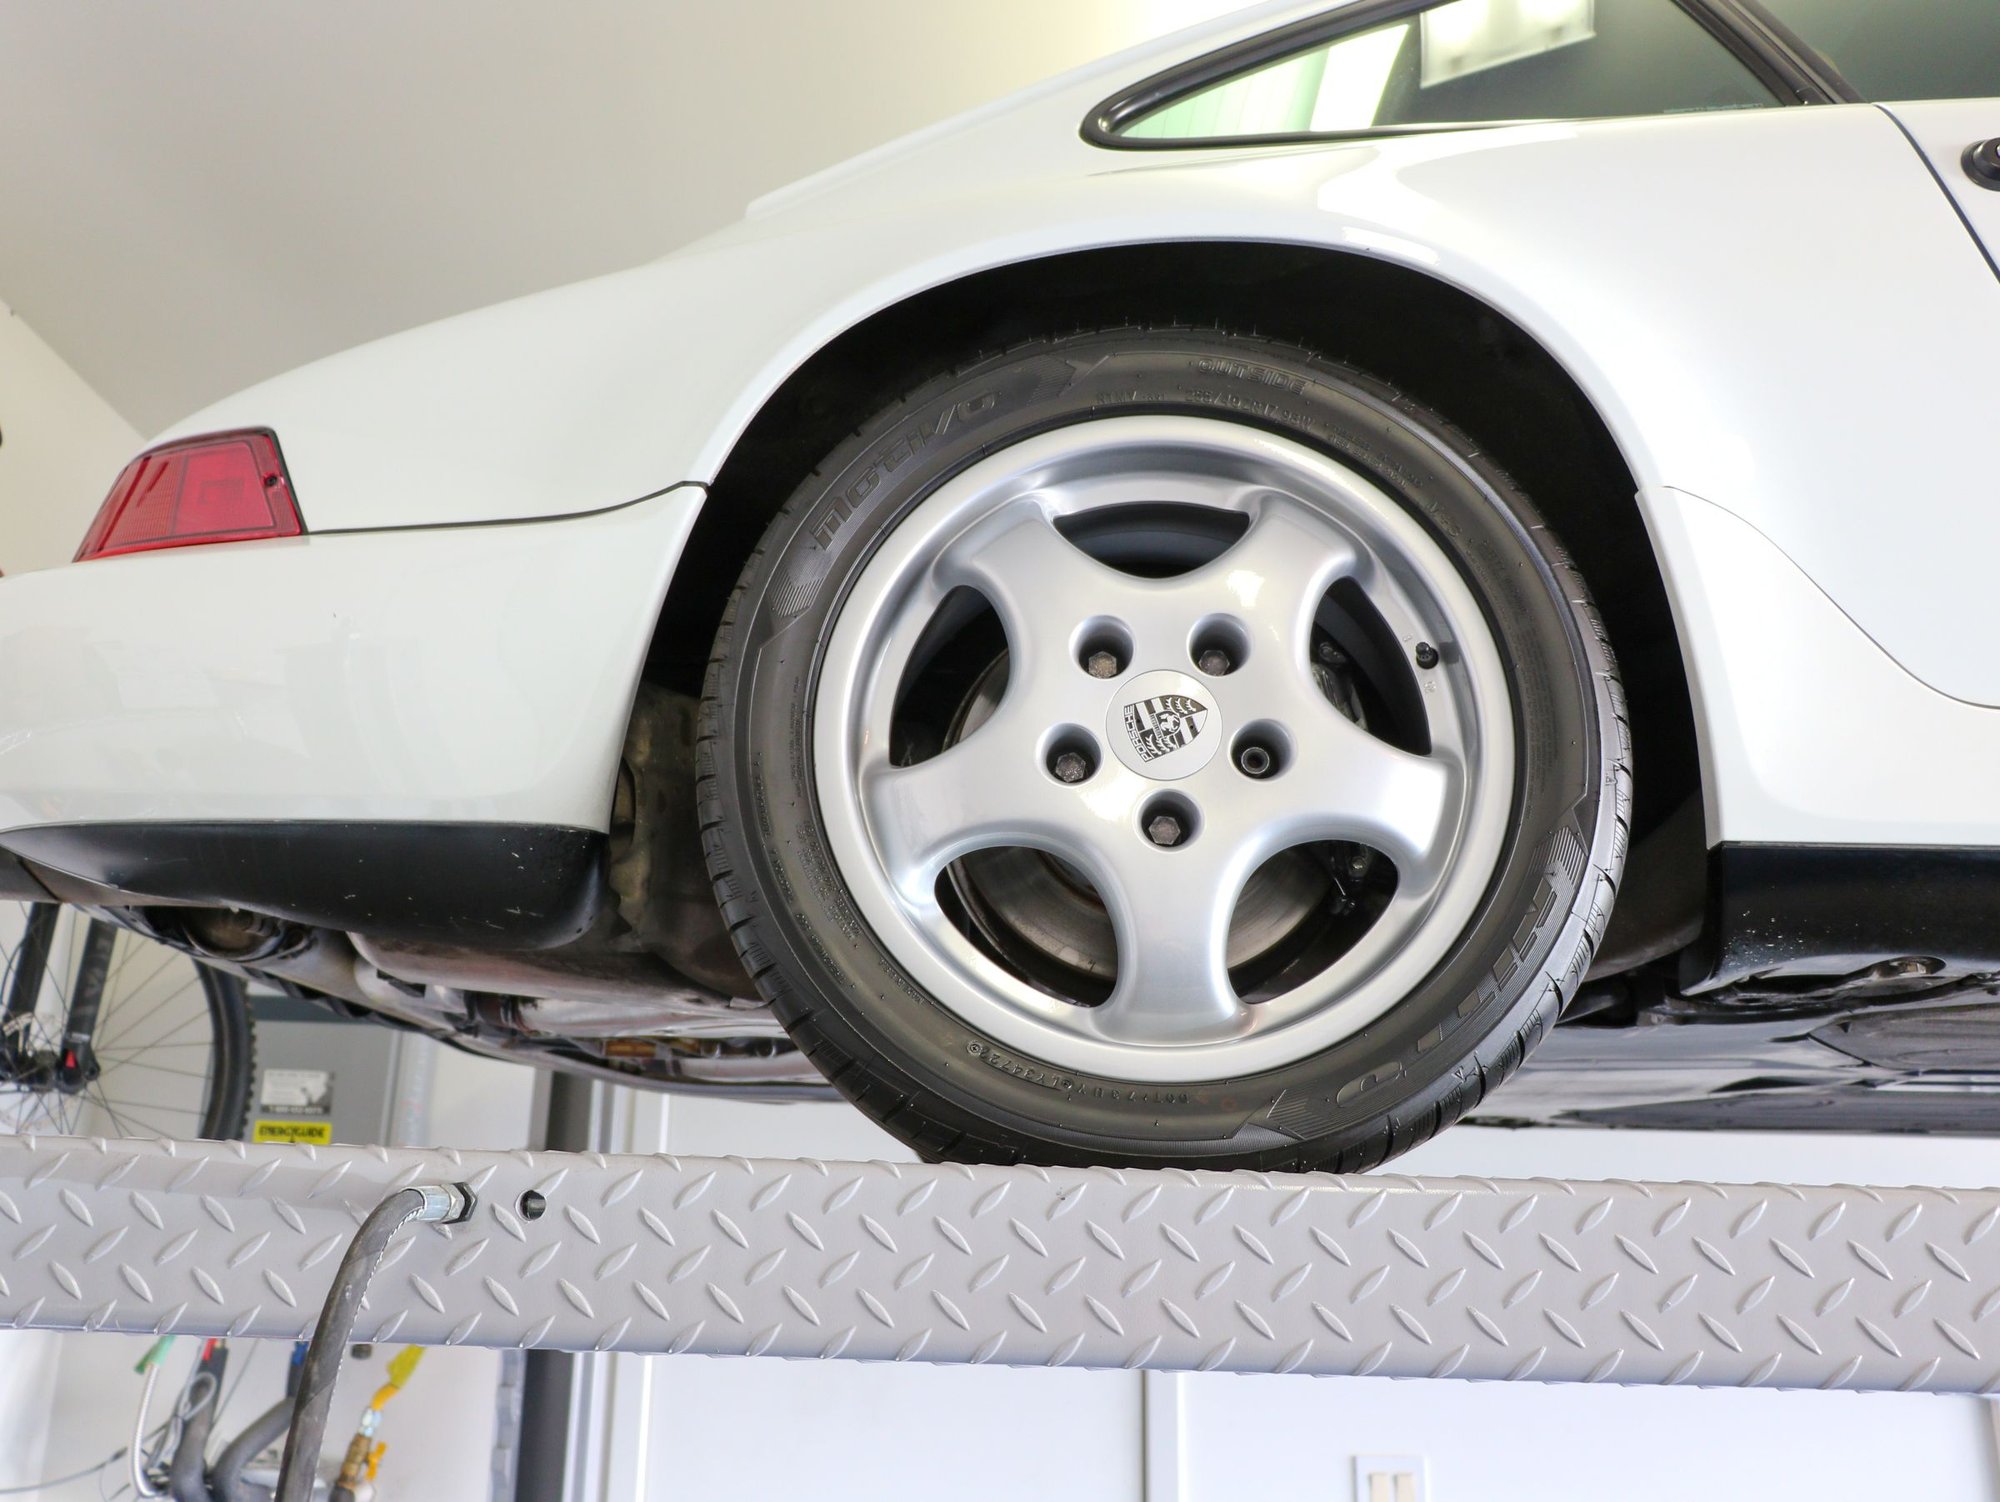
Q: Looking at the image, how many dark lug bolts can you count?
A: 5